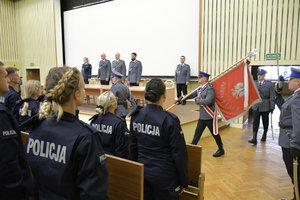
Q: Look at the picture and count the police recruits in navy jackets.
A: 6